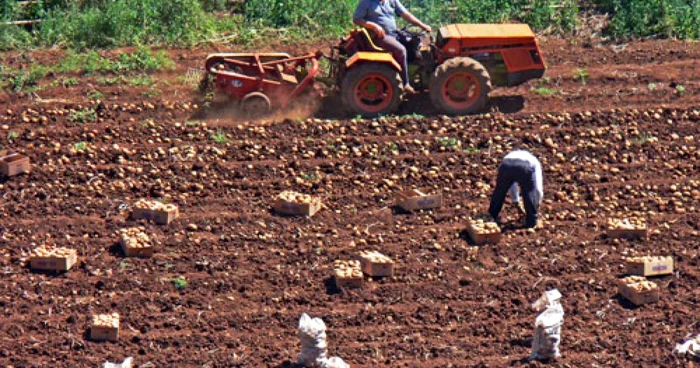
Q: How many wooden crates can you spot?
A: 13